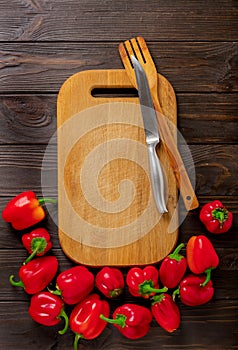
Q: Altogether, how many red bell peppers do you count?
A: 14